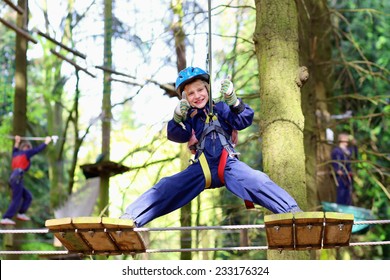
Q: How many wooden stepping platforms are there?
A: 2